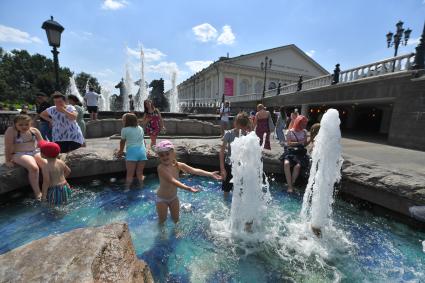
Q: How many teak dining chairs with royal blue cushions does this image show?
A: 0